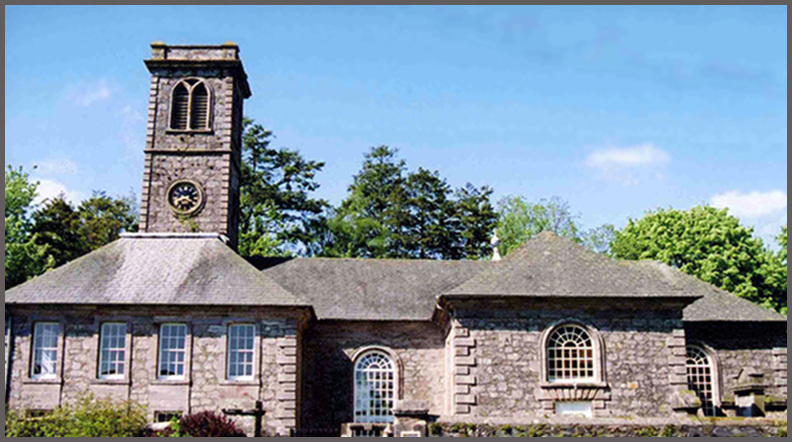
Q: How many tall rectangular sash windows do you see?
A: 4